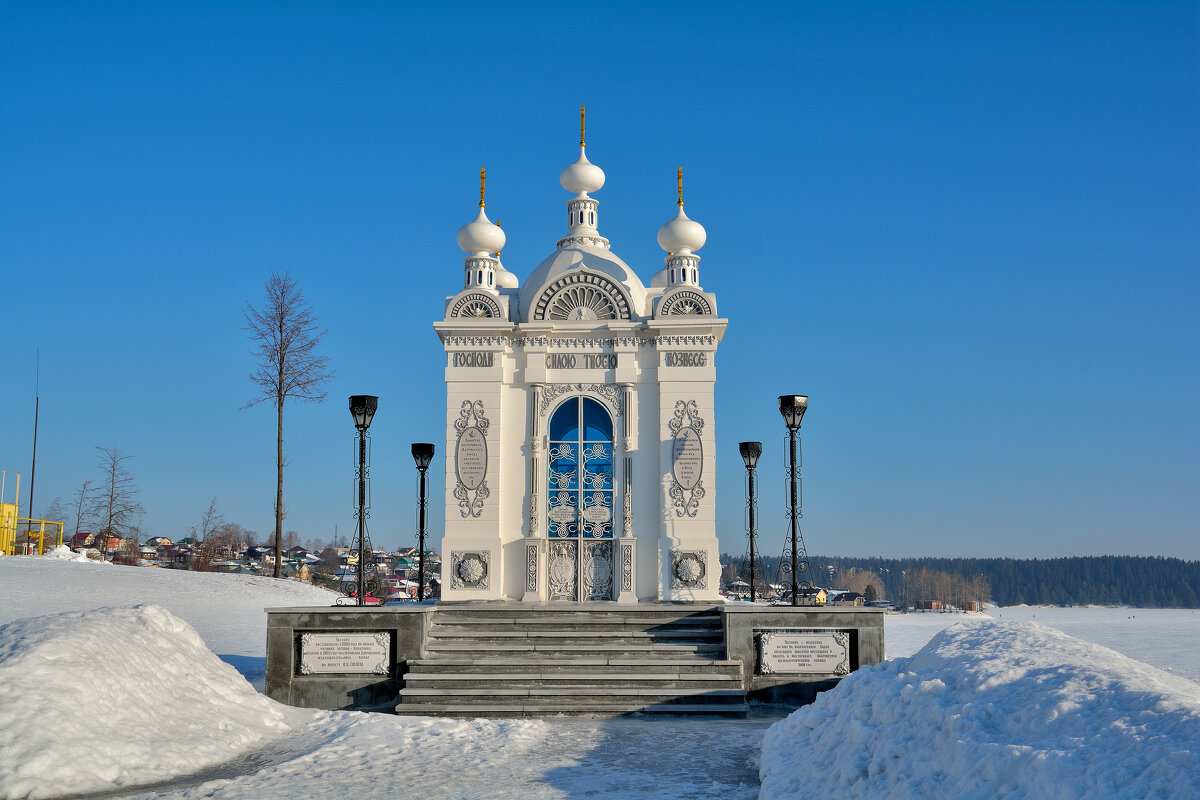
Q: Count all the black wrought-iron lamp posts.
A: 4